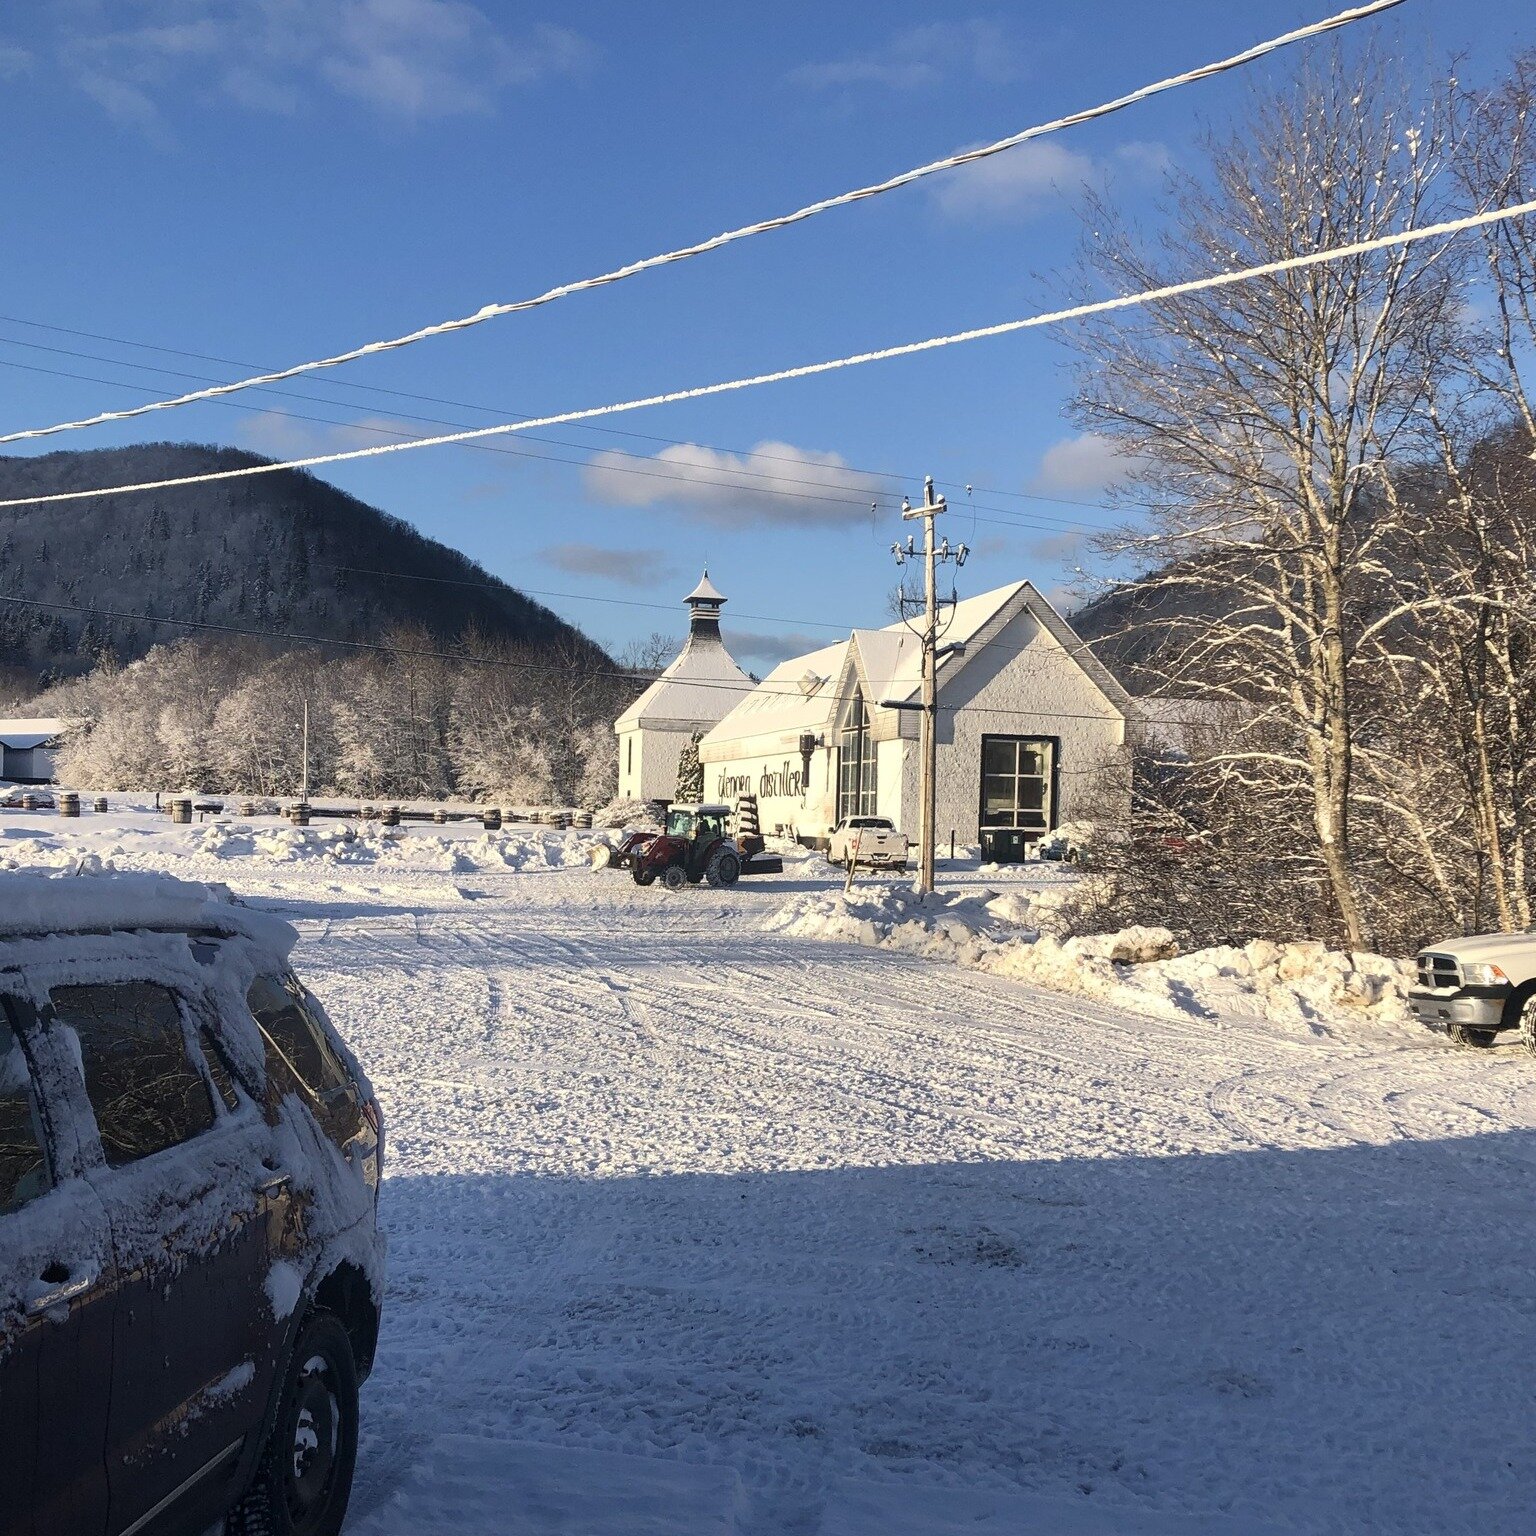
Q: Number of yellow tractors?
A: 0